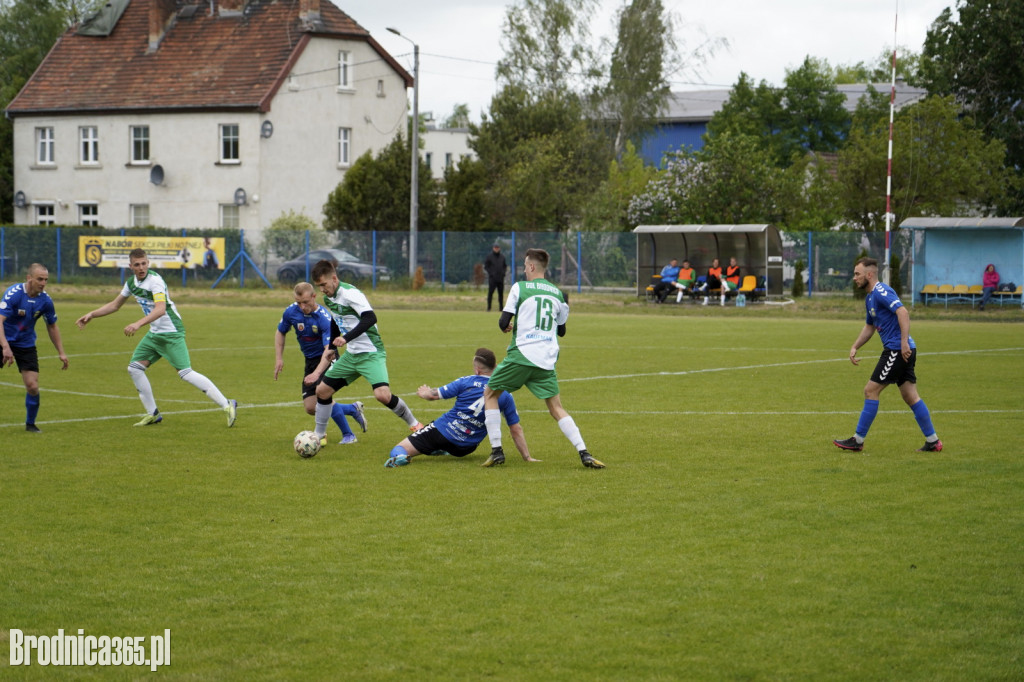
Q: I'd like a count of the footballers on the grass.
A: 7